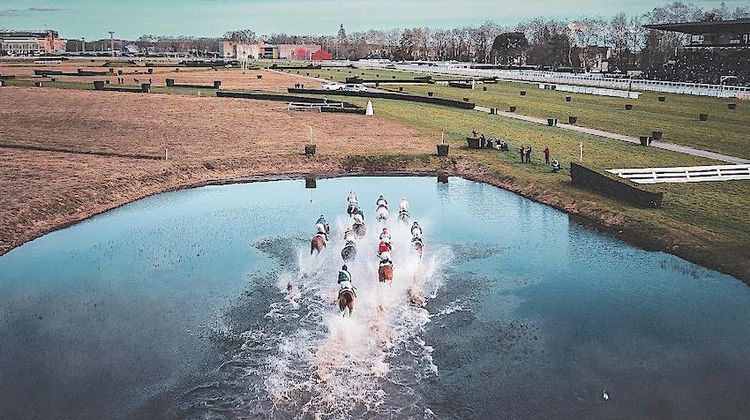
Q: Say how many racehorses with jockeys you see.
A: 10